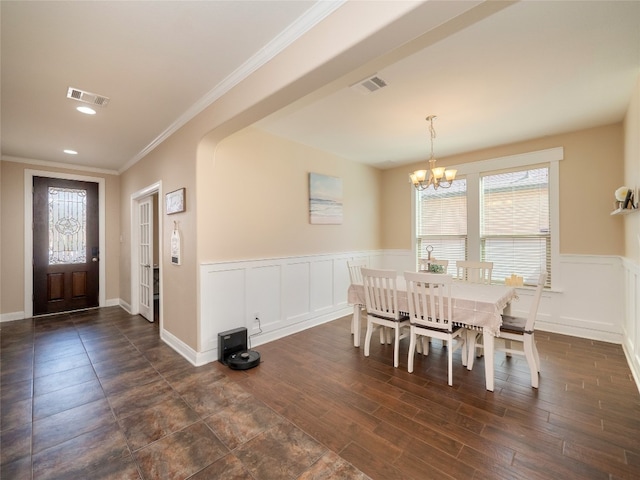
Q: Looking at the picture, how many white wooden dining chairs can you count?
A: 6